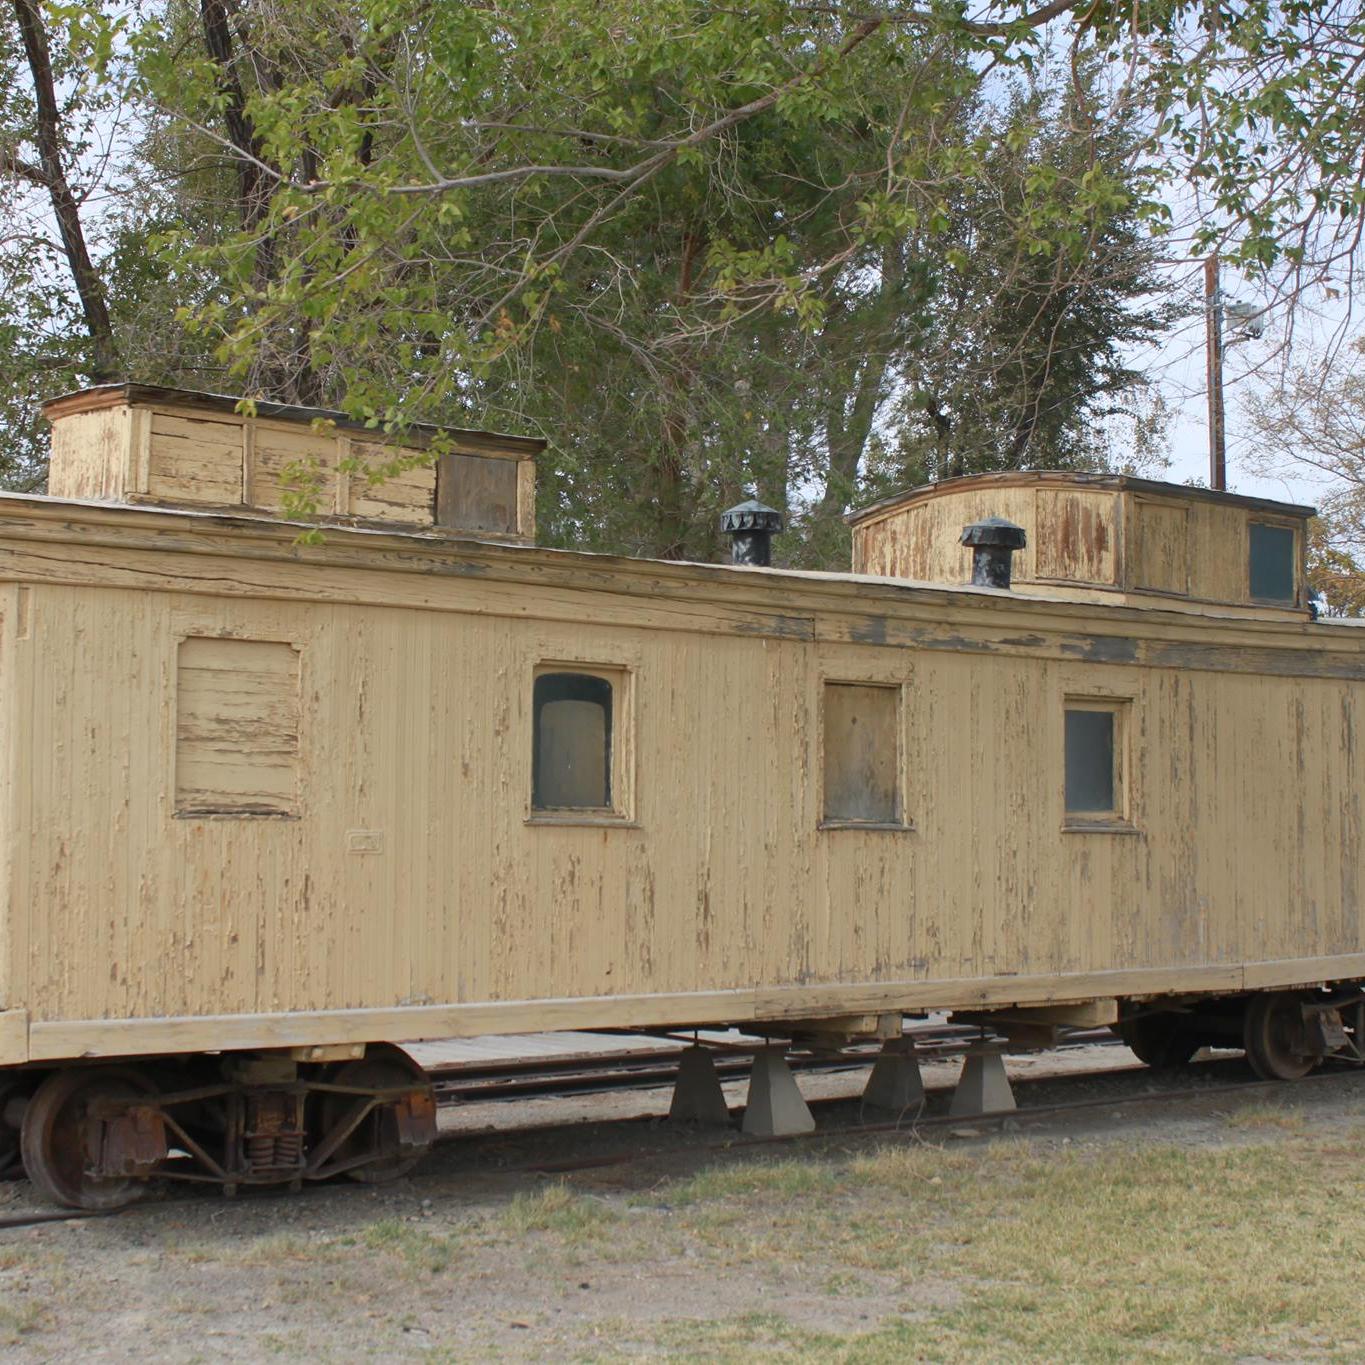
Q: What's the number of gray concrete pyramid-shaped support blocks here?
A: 4